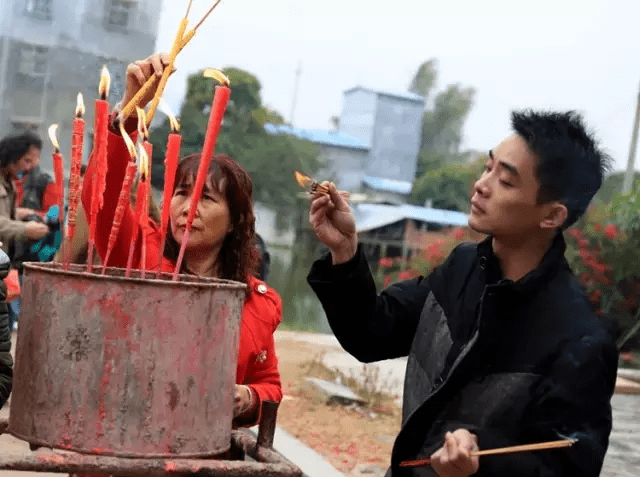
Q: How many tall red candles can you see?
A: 8